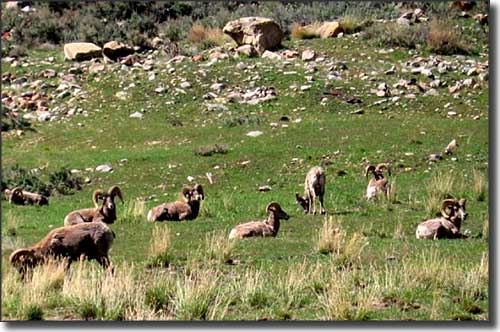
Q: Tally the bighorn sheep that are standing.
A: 2